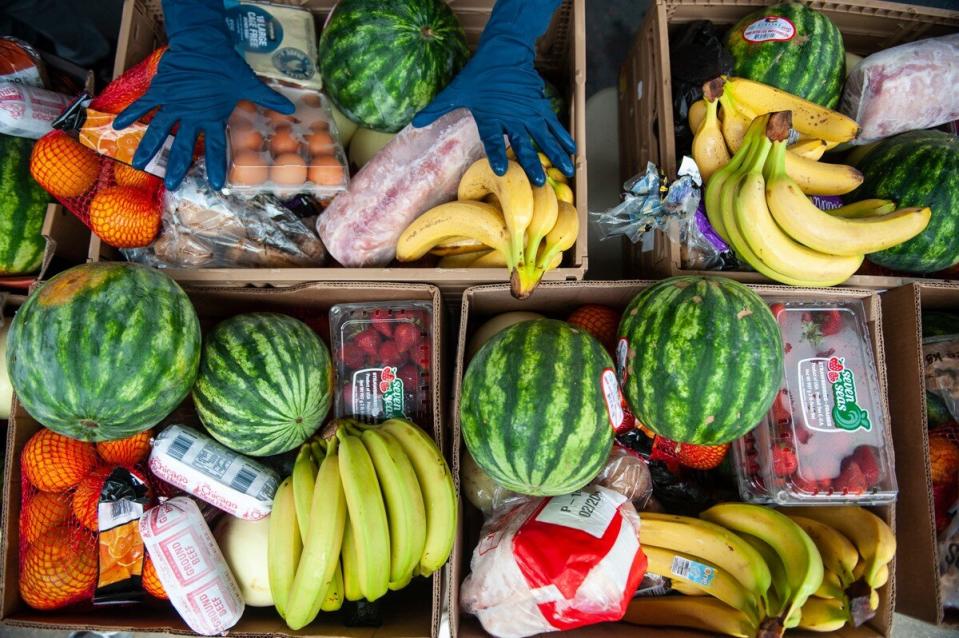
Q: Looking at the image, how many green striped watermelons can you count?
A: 8